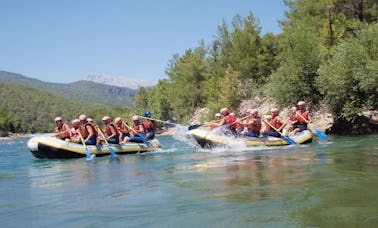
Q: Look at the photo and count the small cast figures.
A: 0